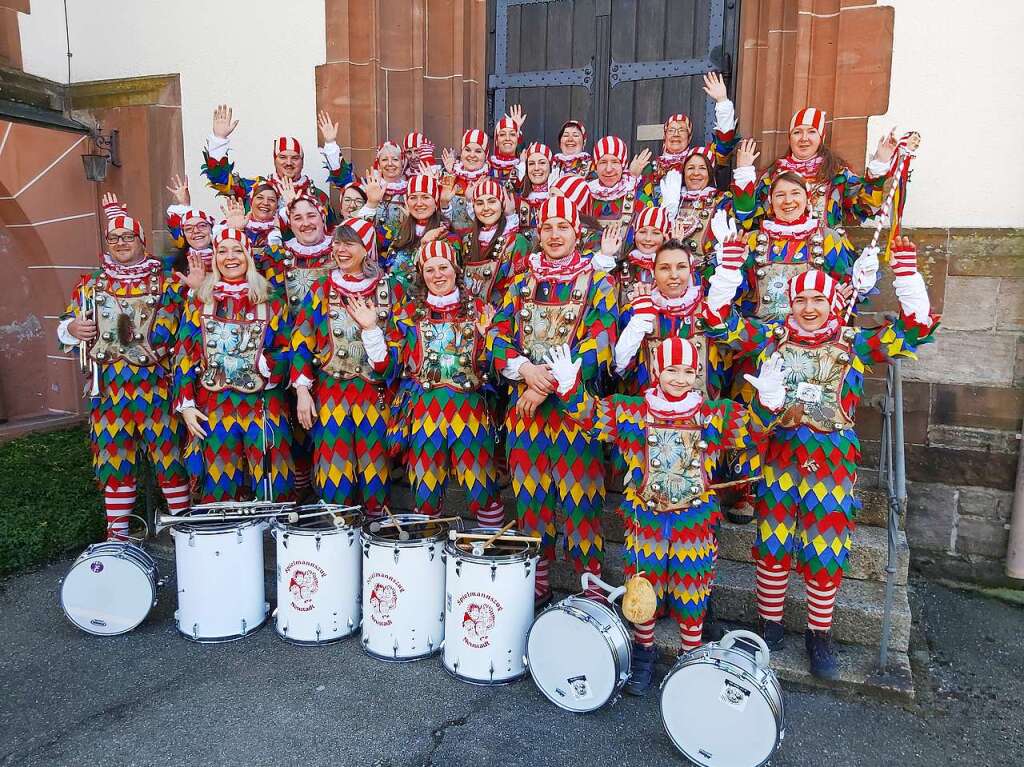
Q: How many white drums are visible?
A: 7